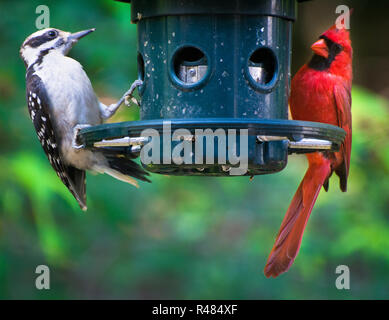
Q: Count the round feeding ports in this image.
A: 3